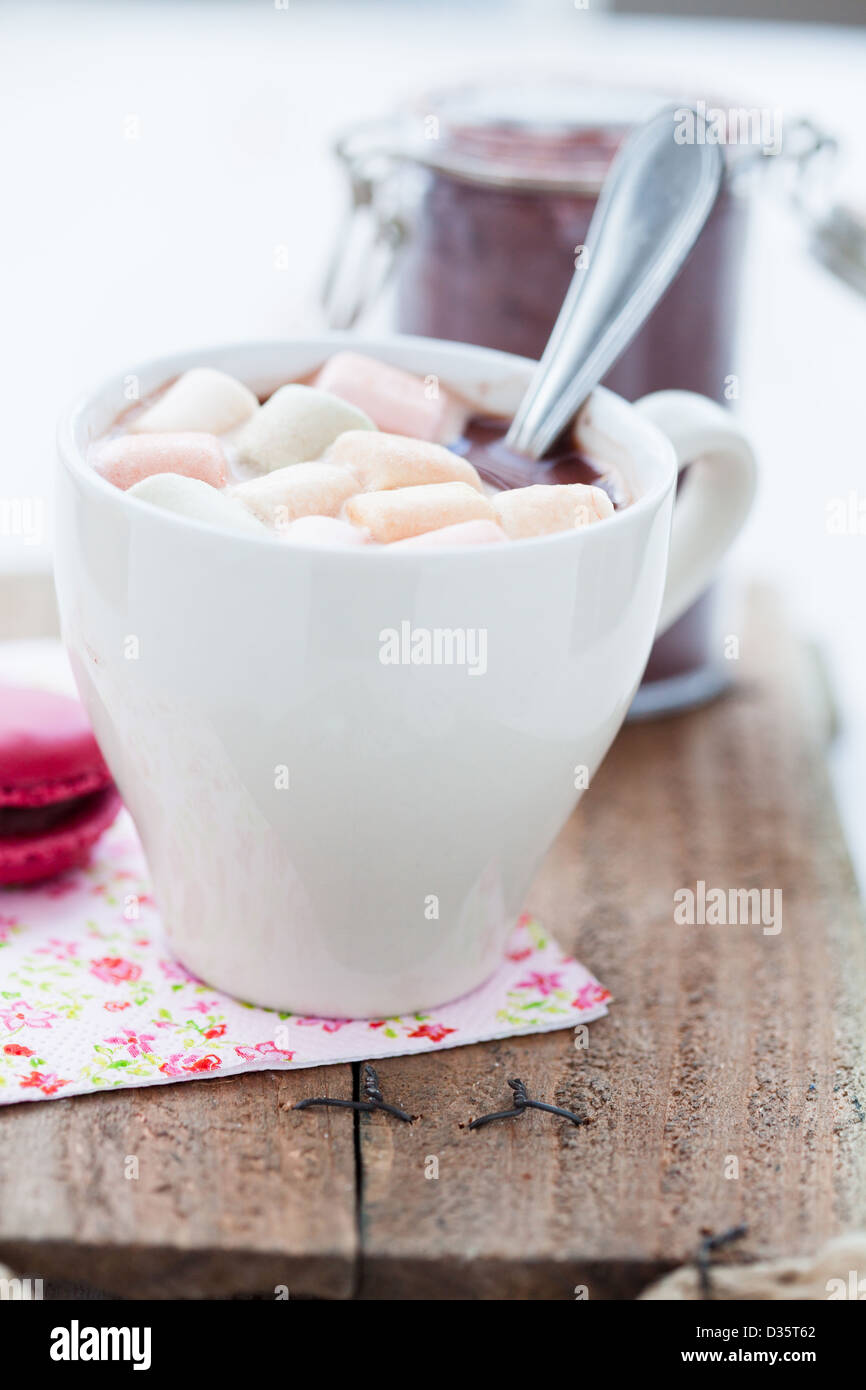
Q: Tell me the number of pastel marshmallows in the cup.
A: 11